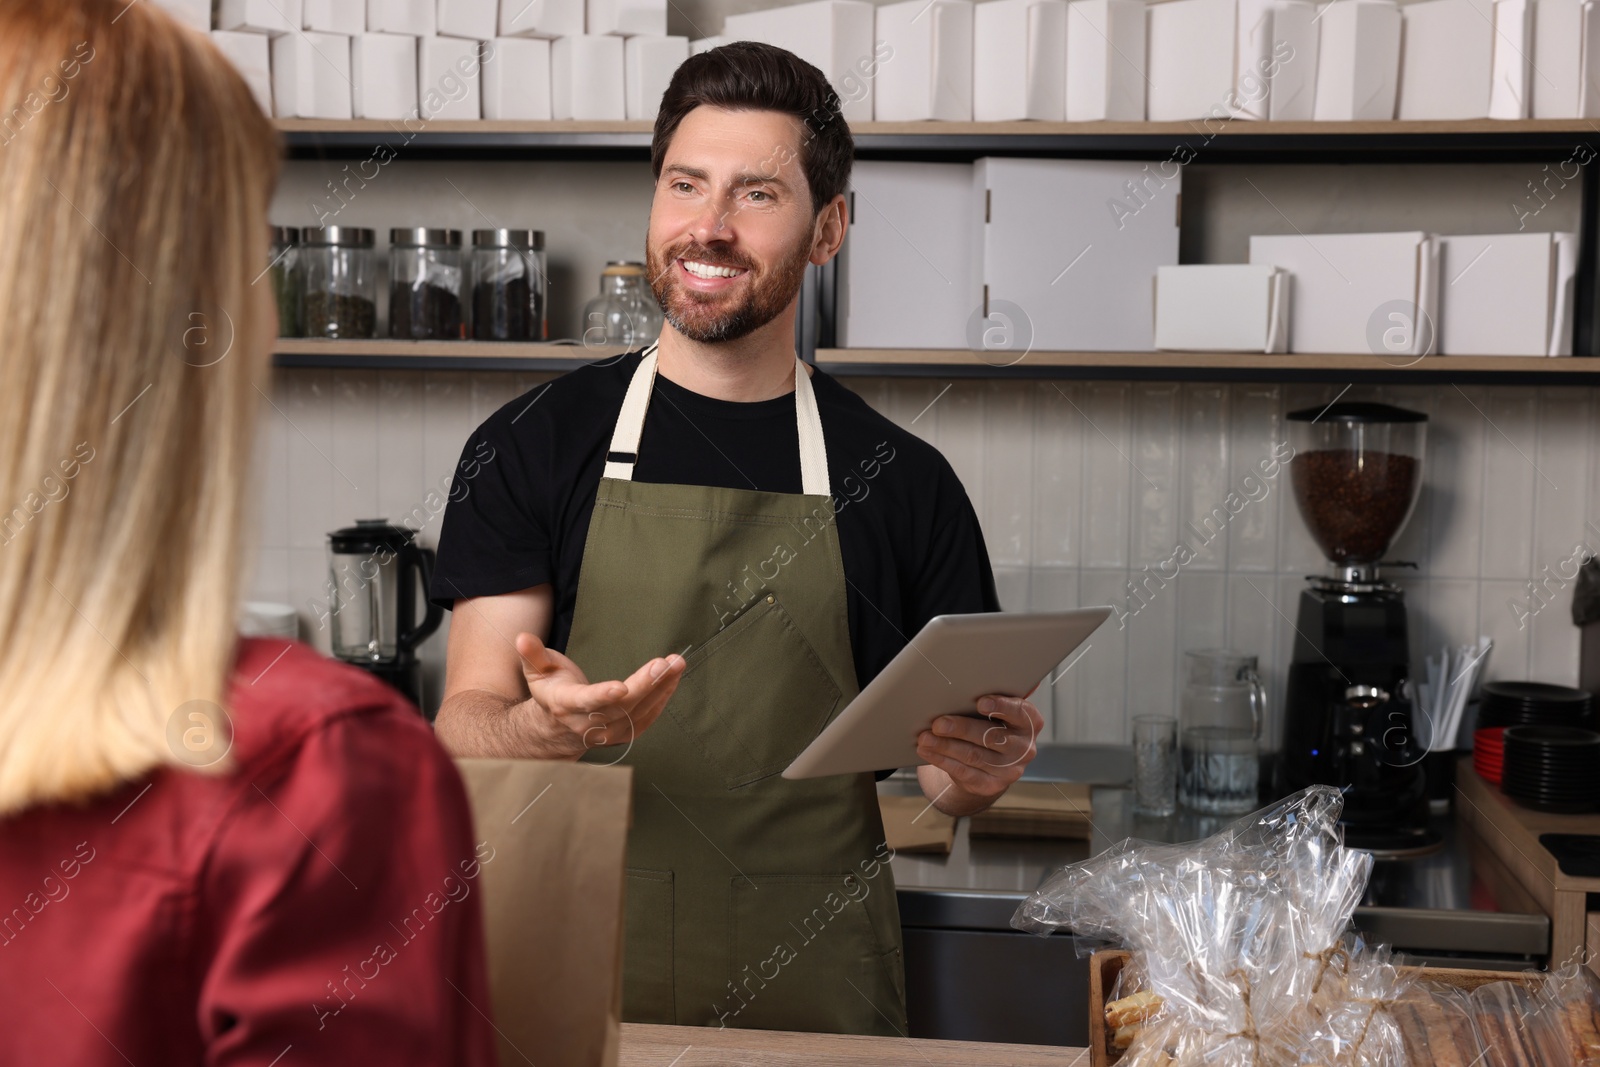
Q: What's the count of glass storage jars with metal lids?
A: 4